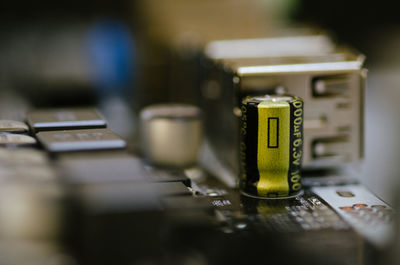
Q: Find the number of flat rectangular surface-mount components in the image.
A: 2